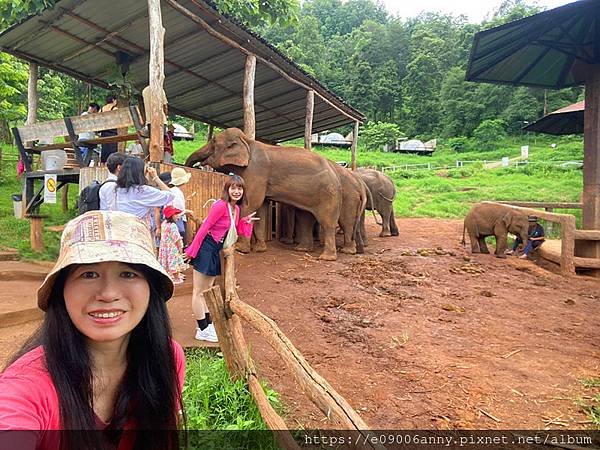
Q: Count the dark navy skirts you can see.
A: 1